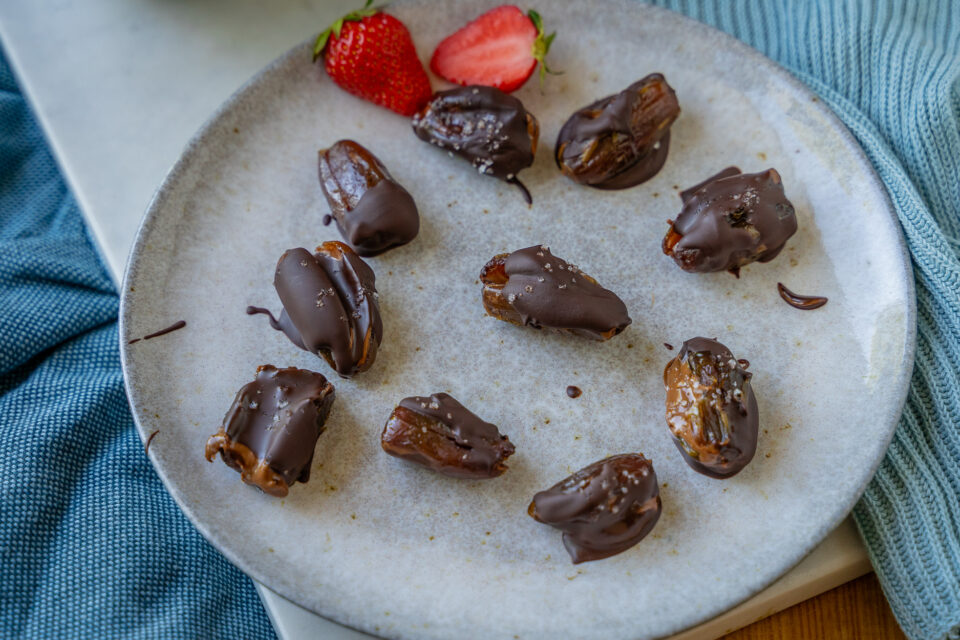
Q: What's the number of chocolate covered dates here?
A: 10